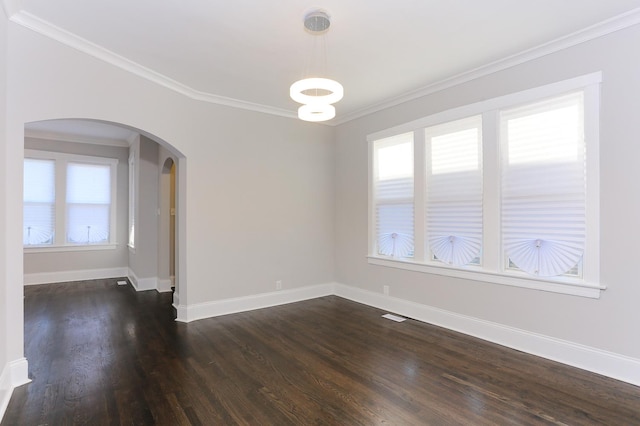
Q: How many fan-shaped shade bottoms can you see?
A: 5